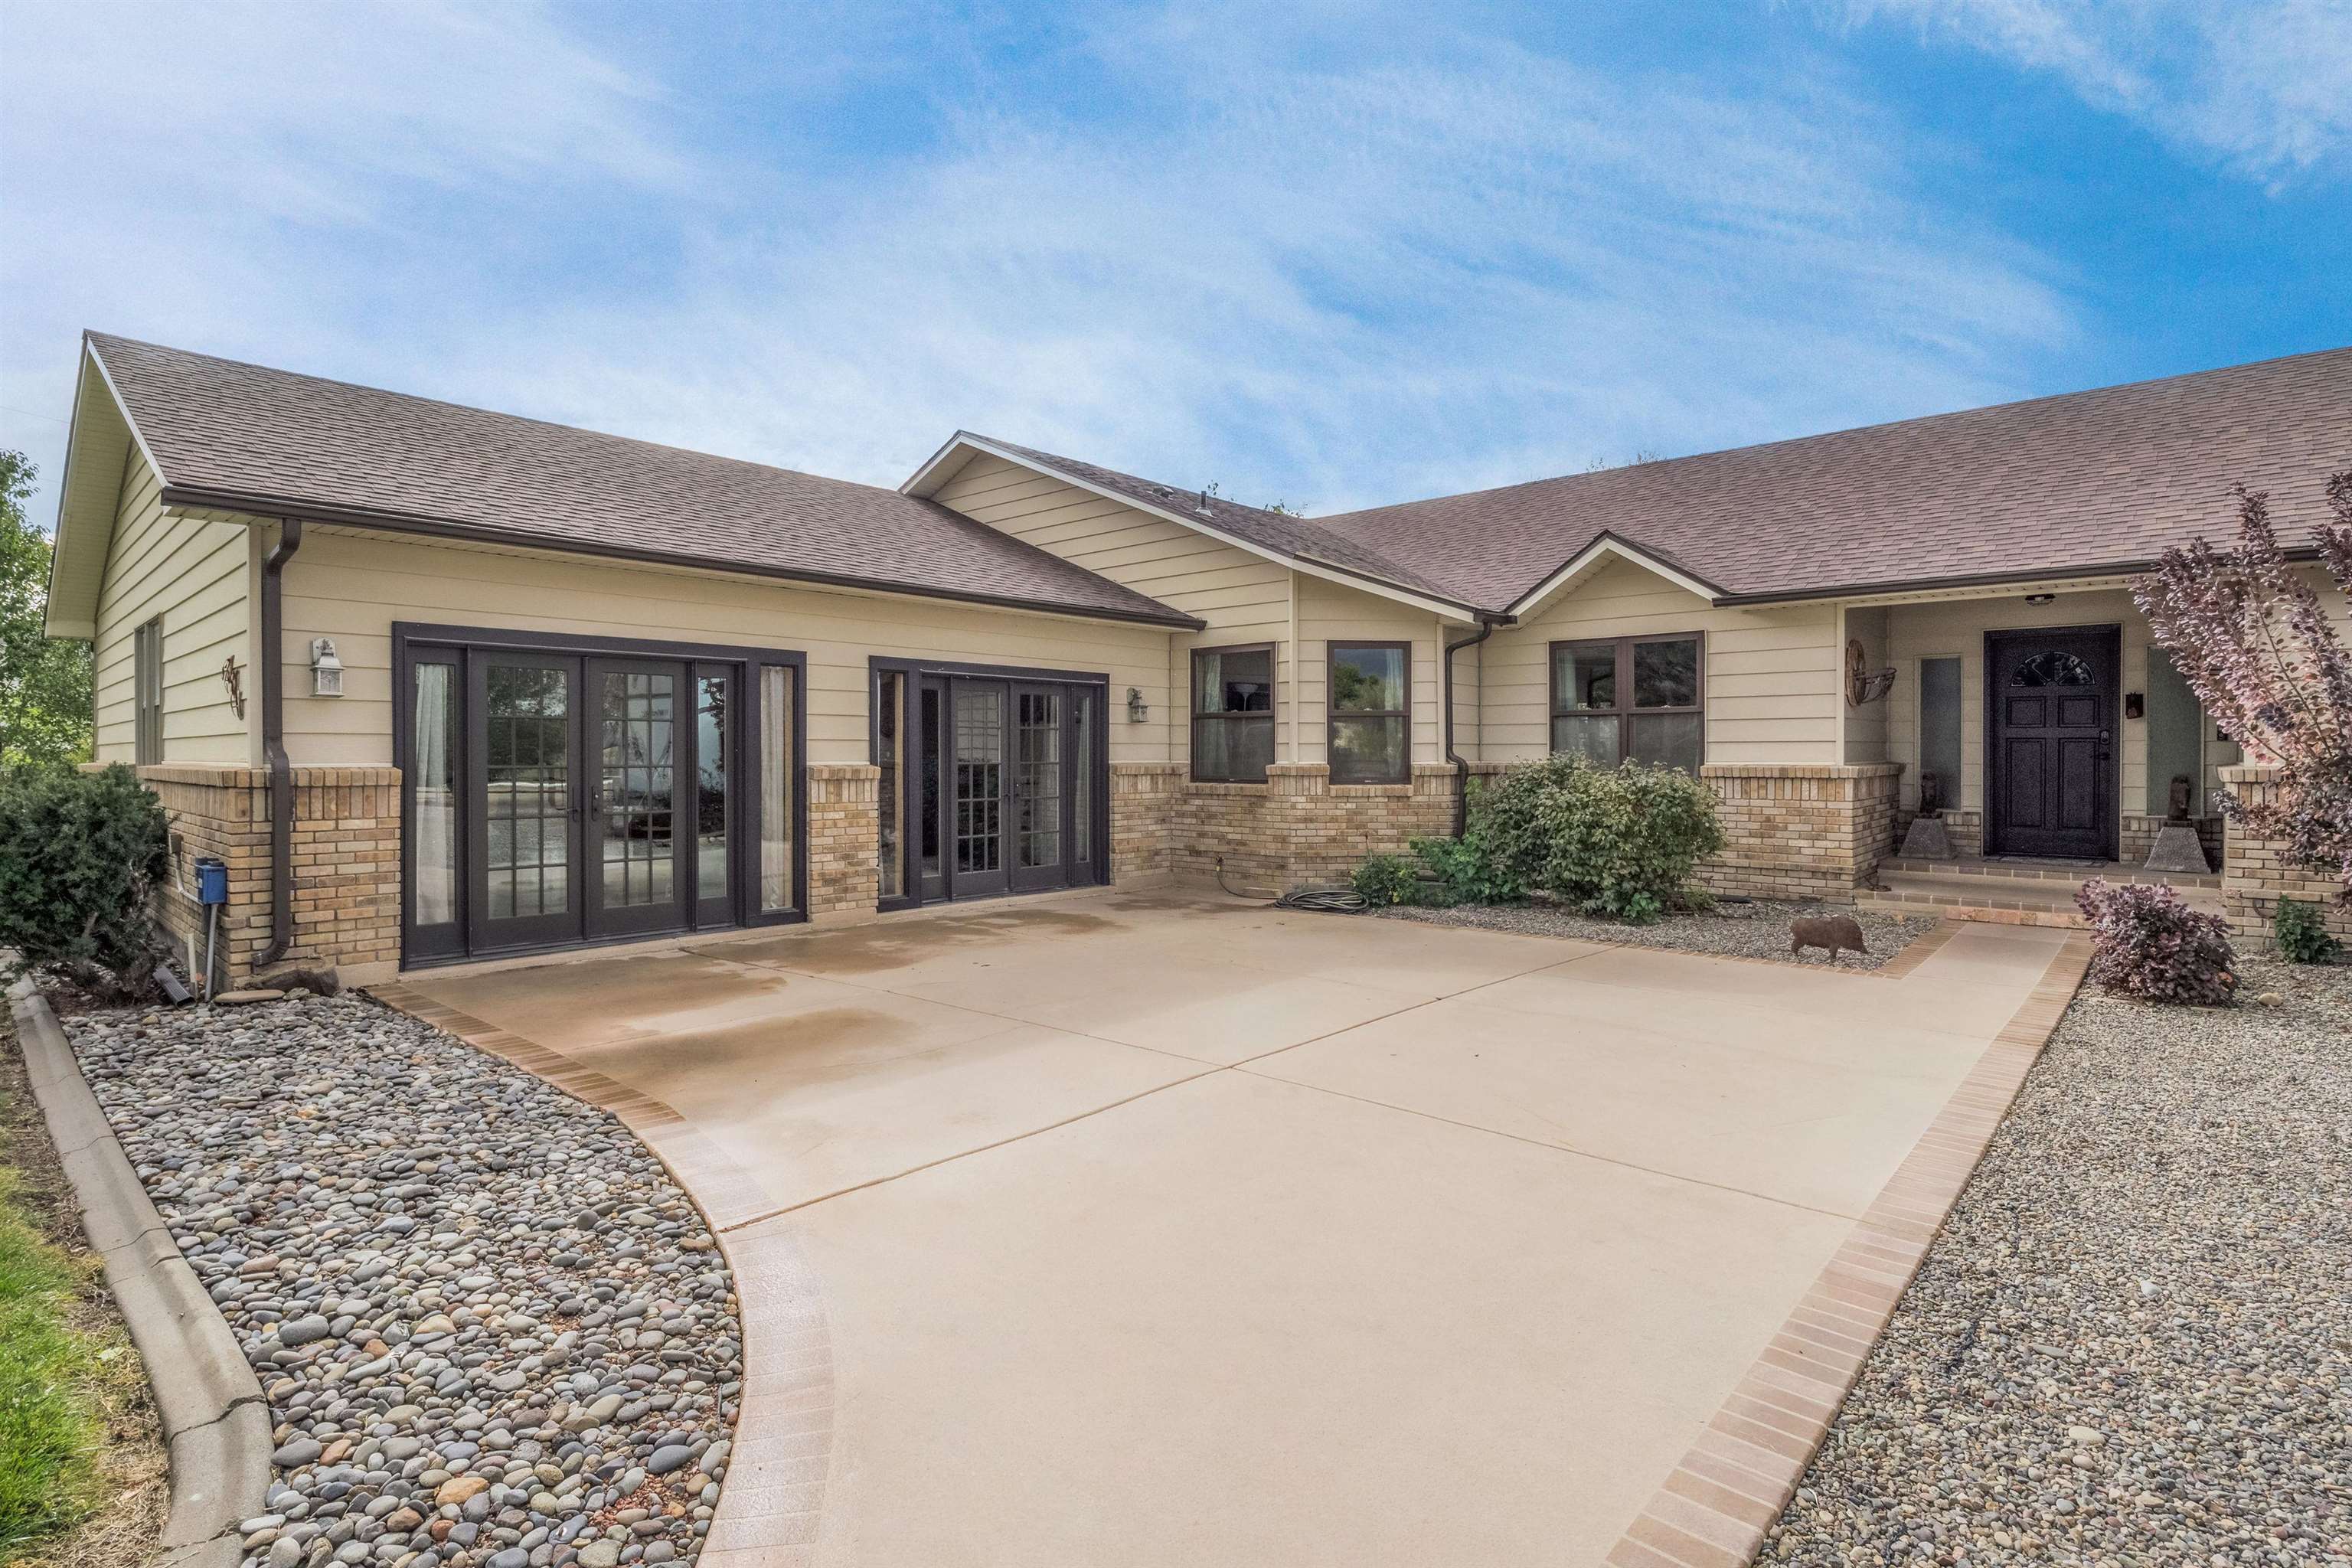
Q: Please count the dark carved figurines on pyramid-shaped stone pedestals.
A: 2